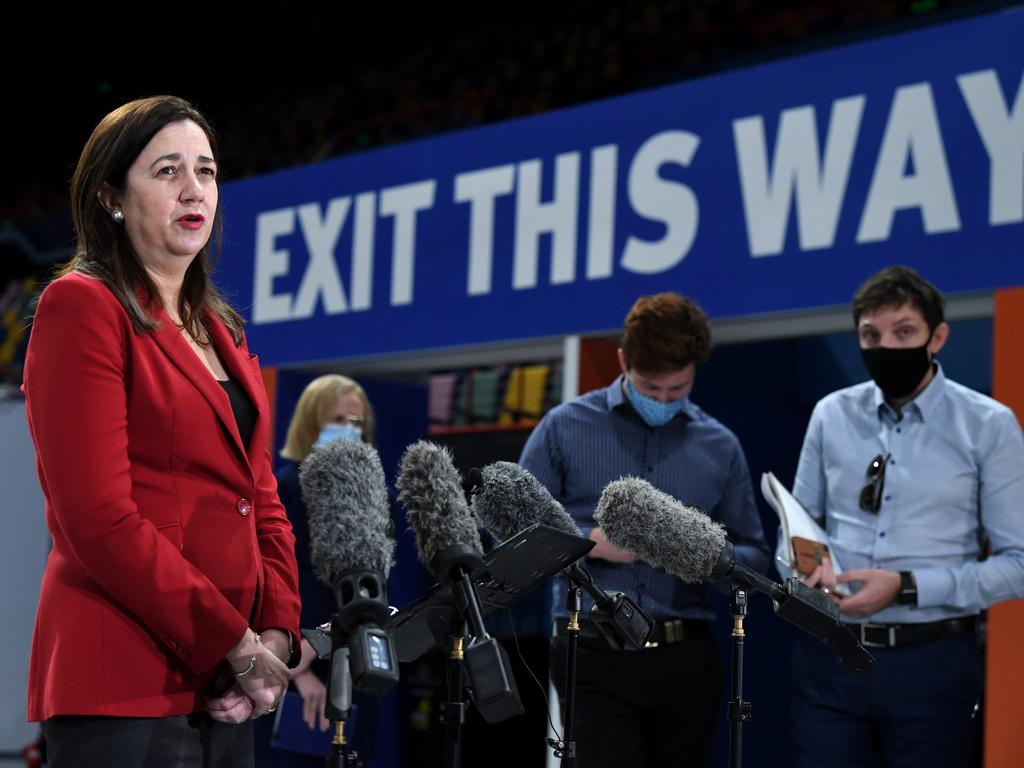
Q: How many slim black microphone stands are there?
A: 4